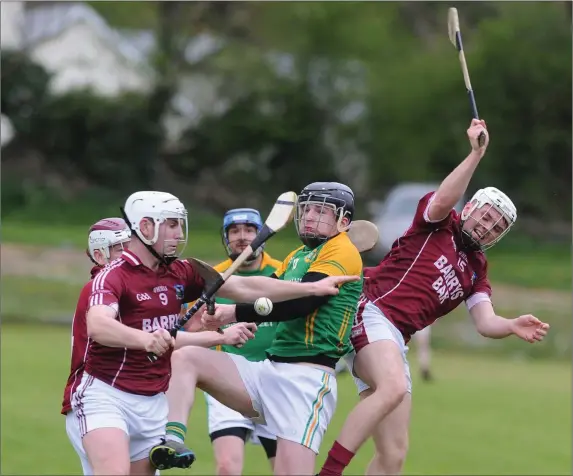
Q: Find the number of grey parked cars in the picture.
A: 1